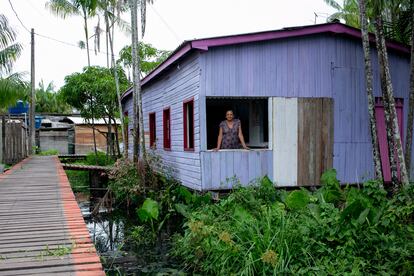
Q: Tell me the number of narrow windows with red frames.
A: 3